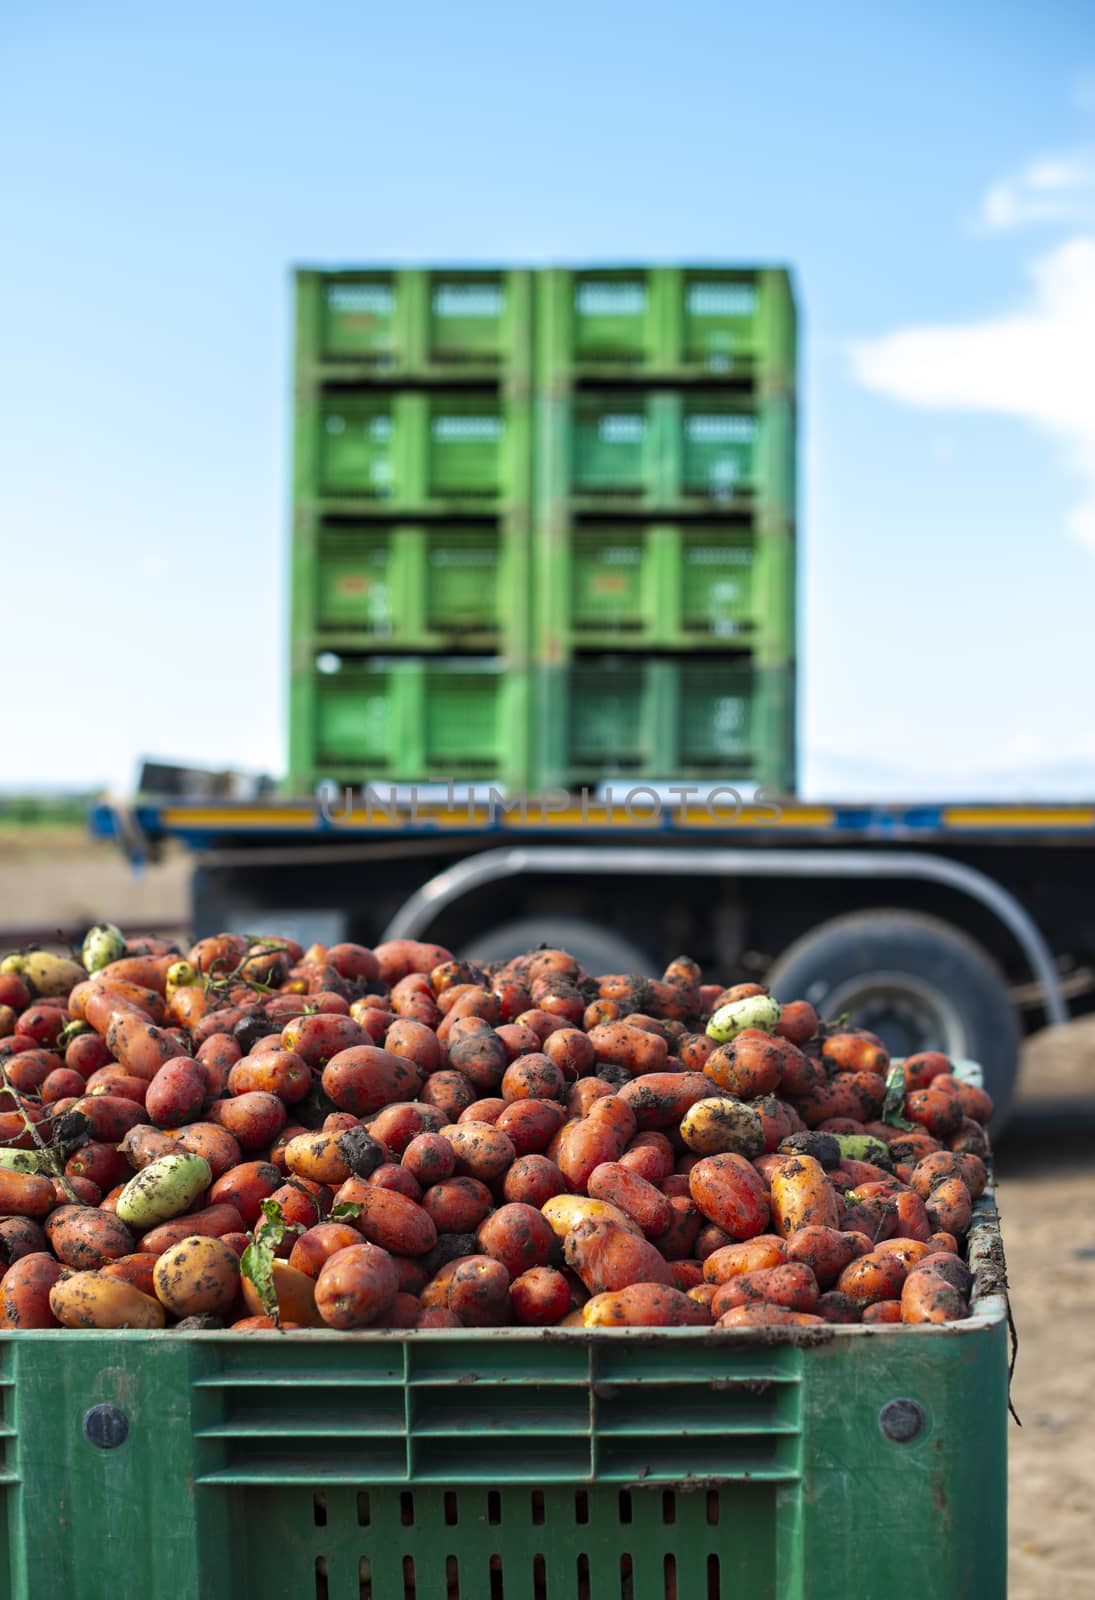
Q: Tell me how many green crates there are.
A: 9